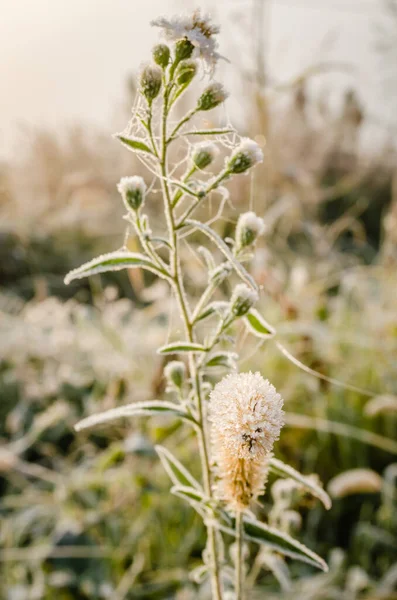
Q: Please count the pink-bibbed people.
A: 0